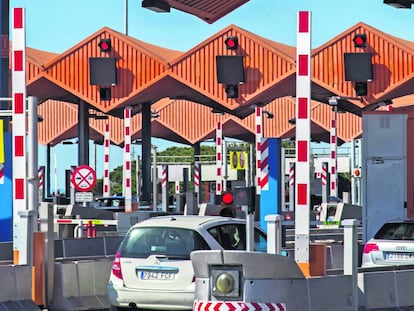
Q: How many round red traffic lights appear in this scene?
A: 4